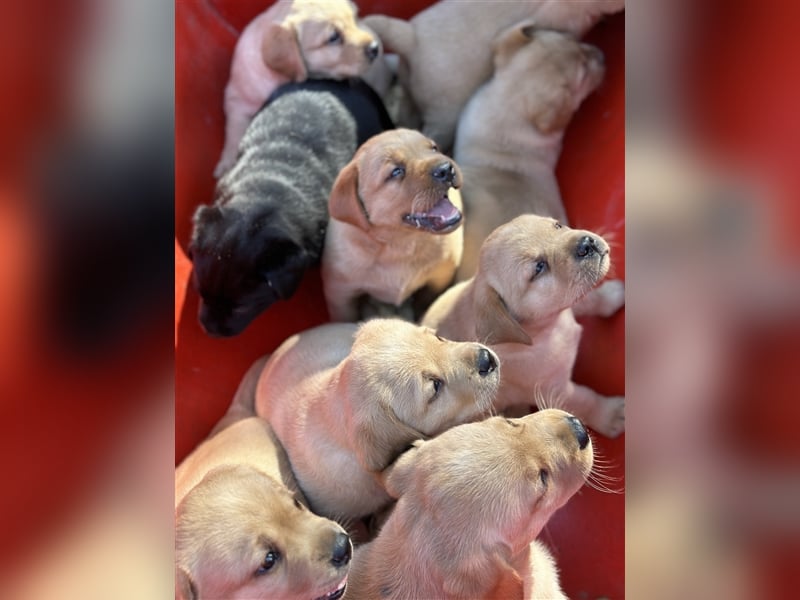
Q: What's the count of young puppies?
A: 9